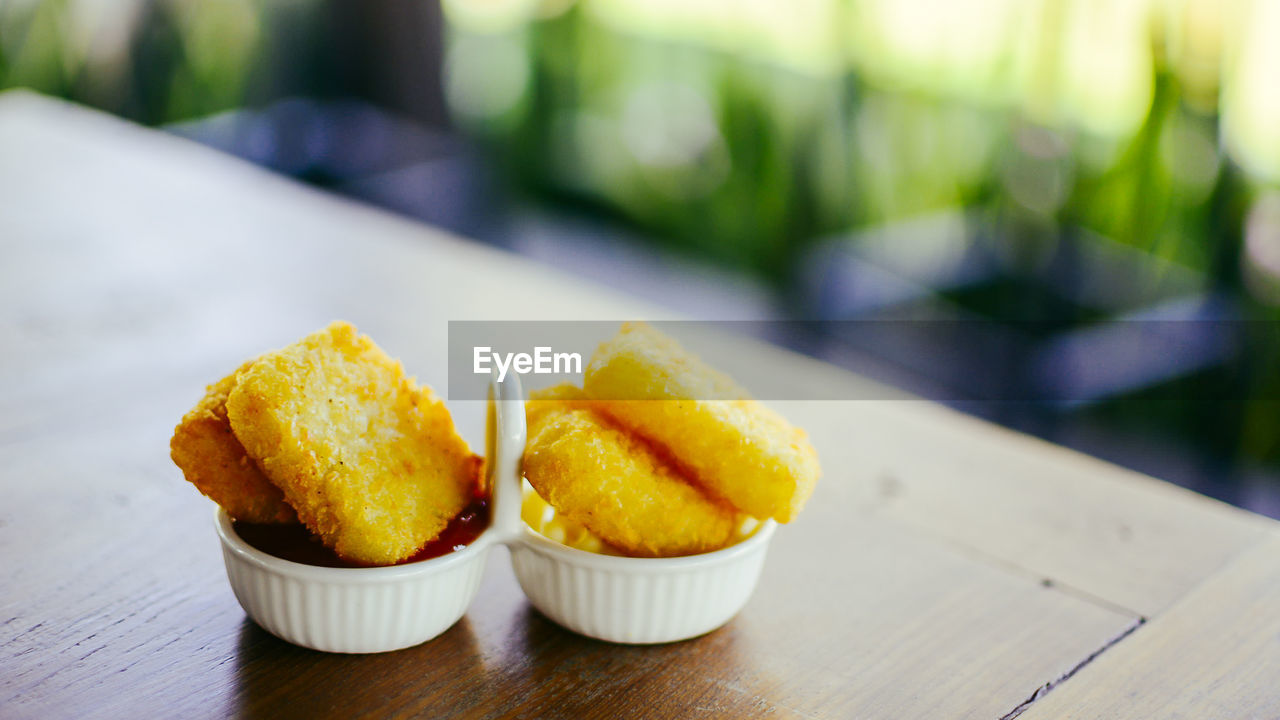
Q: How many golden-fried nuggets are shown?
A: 4